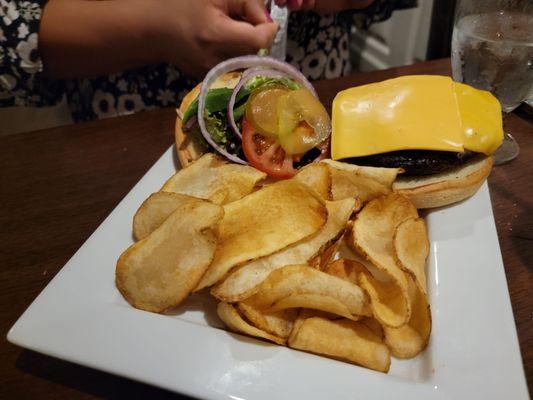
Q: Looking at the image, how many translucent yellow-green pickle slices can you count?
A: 2